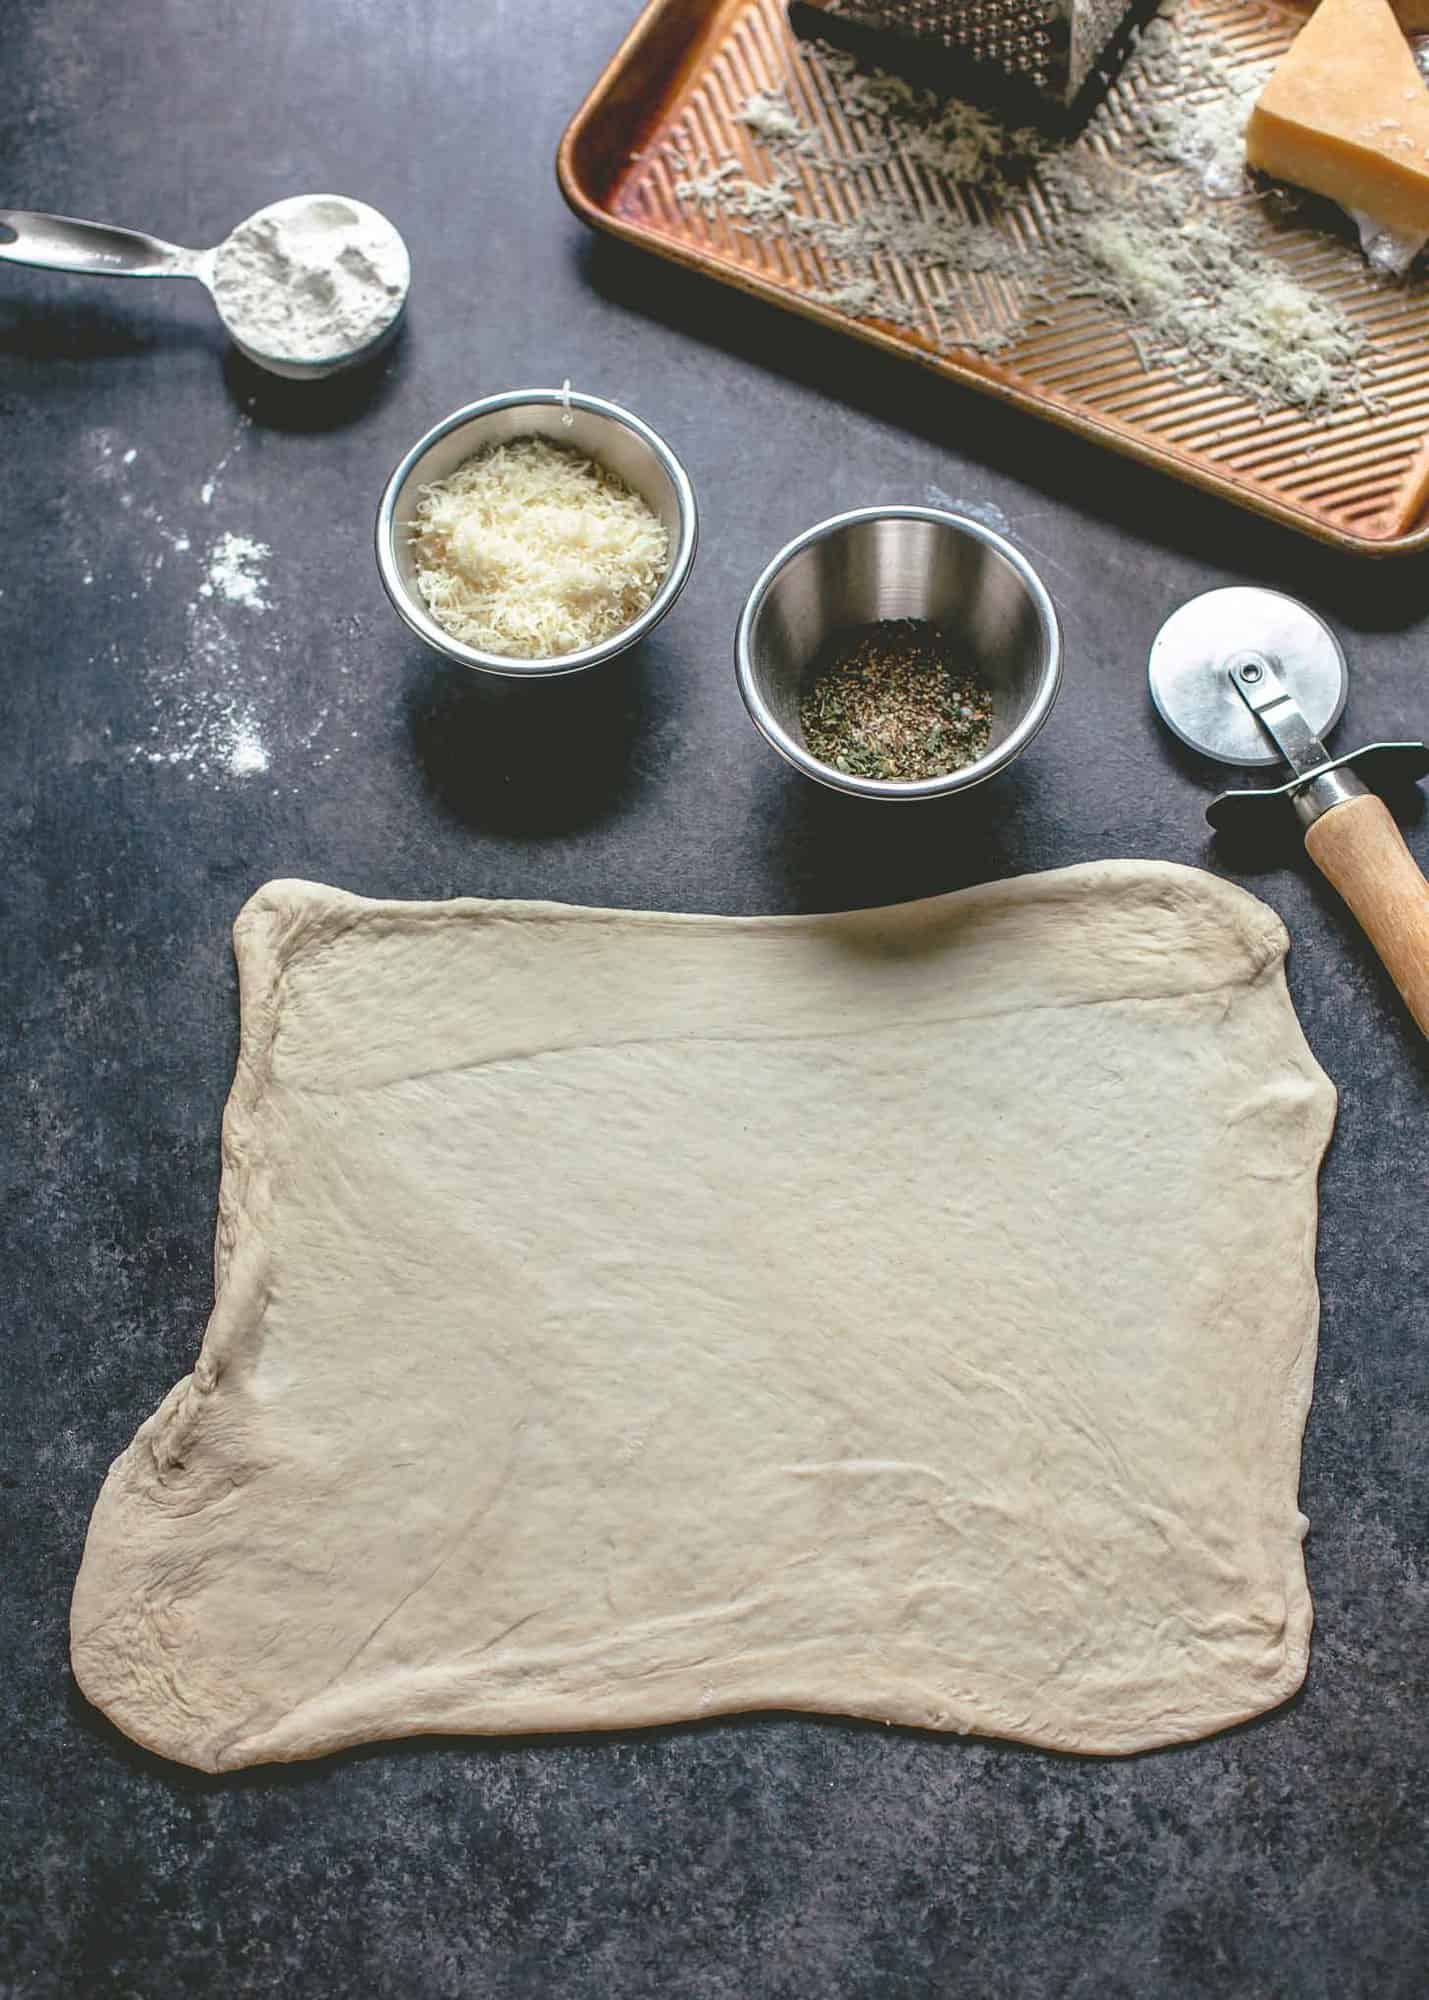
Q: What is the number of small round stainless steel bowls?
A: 2